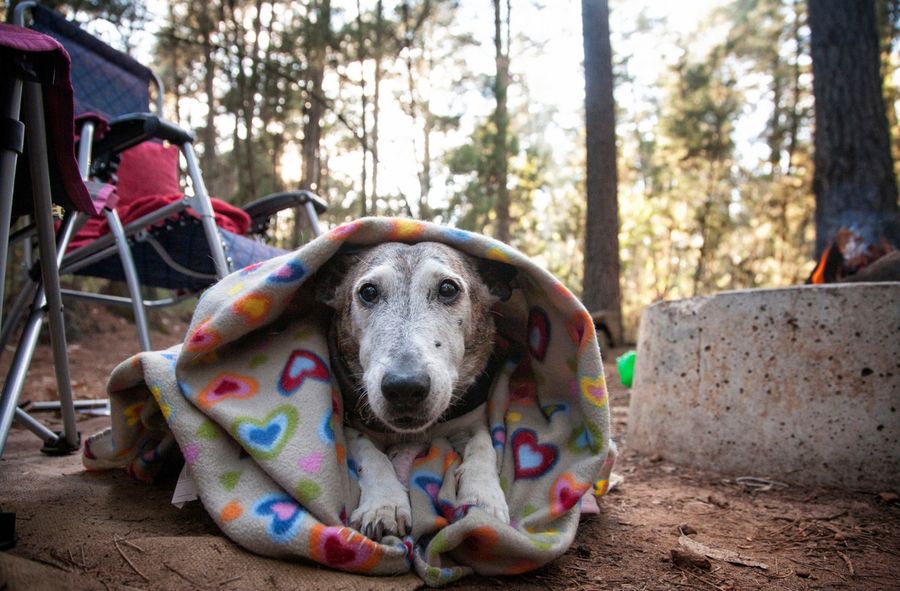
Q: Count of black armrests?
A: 2